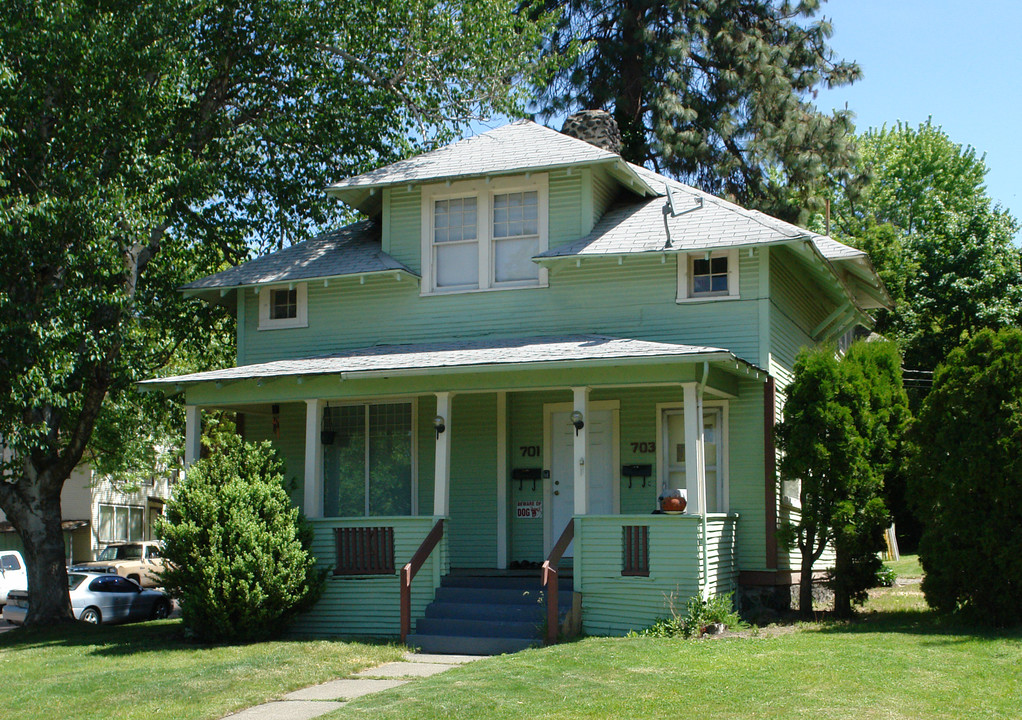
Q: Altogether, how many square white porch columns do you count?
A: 5